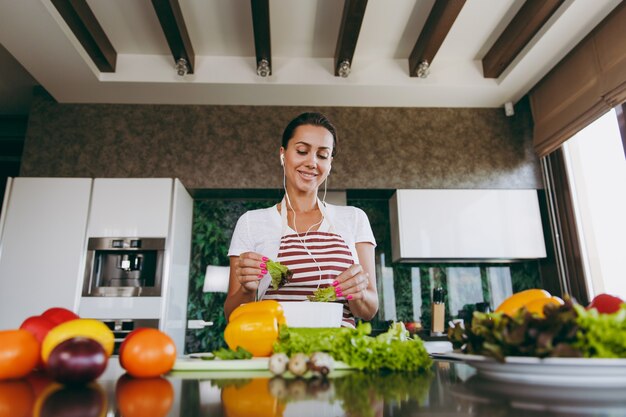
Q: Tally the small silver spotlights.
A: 4